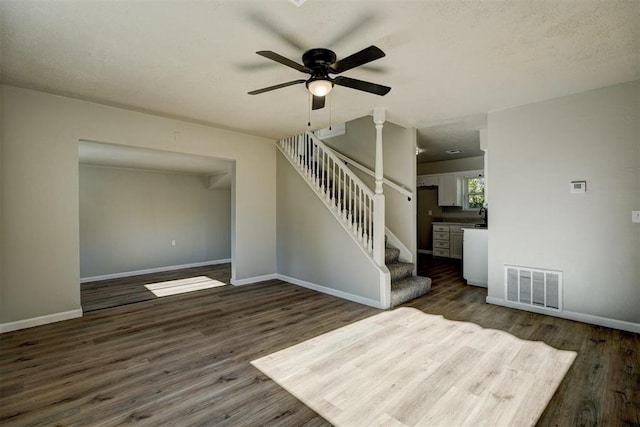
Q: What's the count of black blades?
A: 5